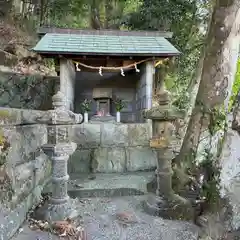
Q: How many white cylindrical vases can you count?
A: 2